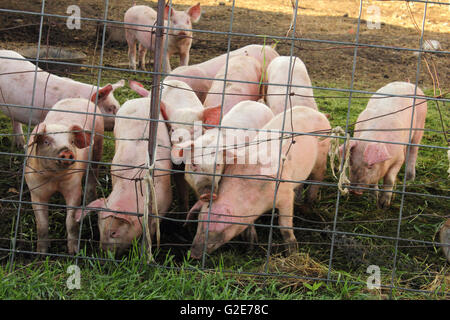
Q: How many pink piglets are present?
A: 11